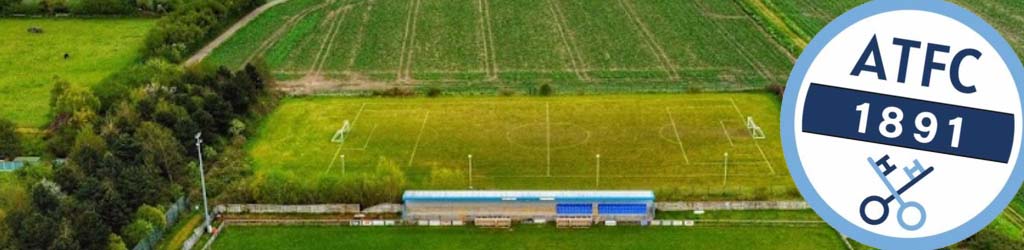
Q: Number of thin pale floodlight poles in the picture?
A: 5